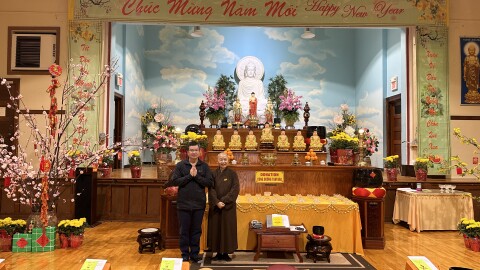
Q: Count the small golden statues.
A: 7